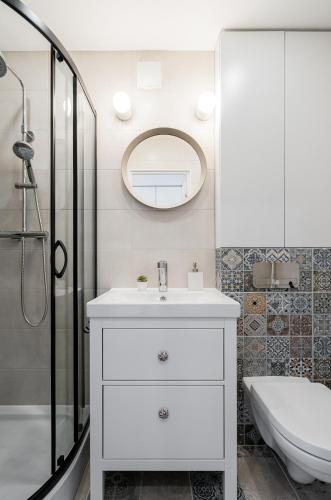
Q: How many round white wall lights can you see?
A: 2